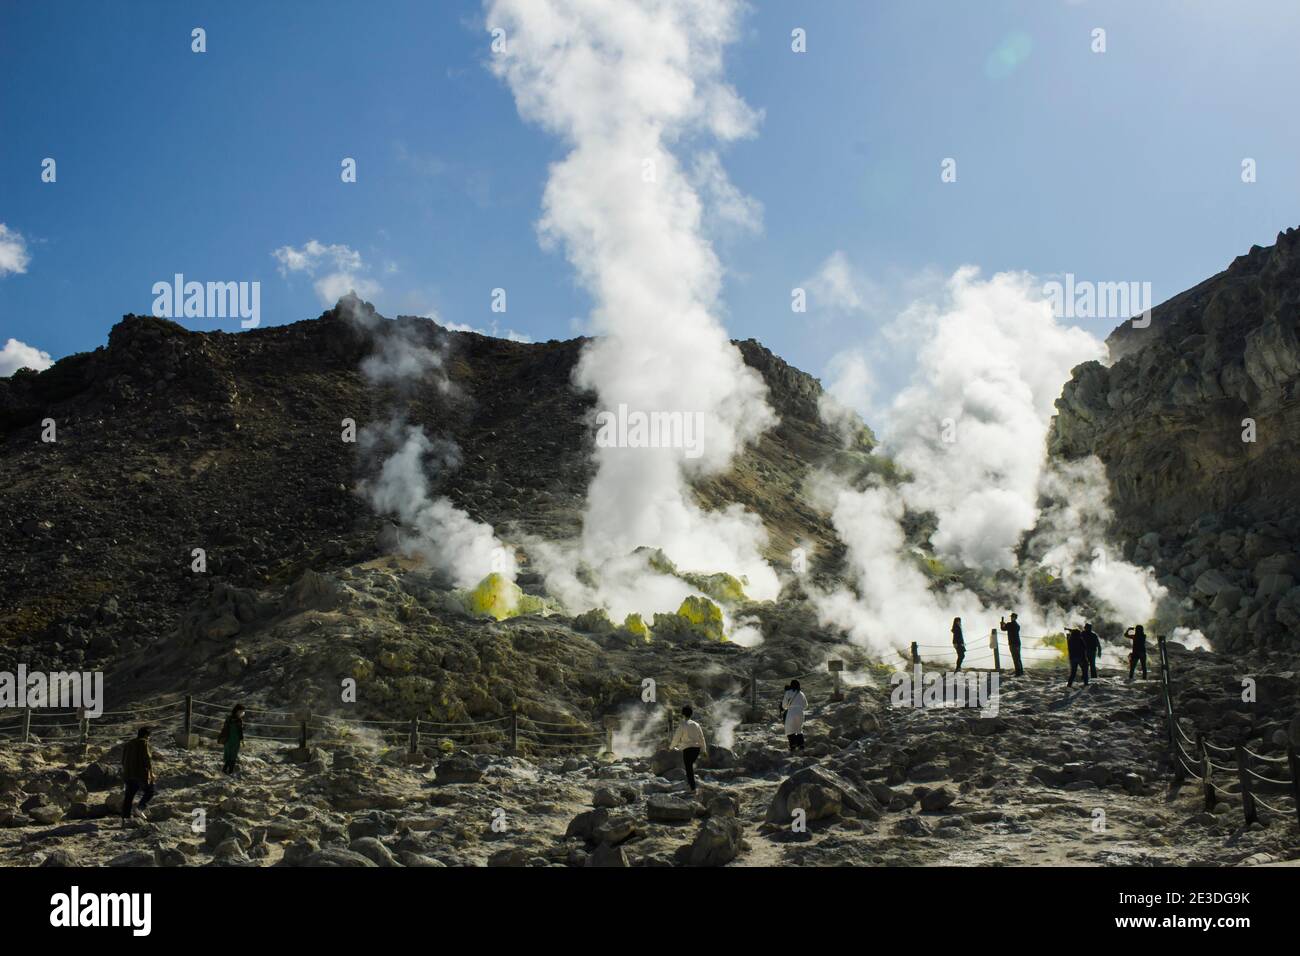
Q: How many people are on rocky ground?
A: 9